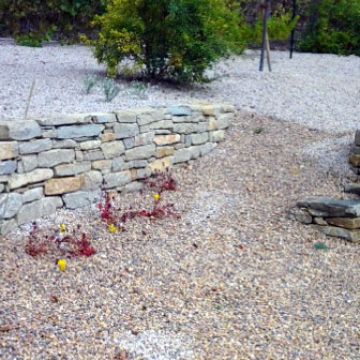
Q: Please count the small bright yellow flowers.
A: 4